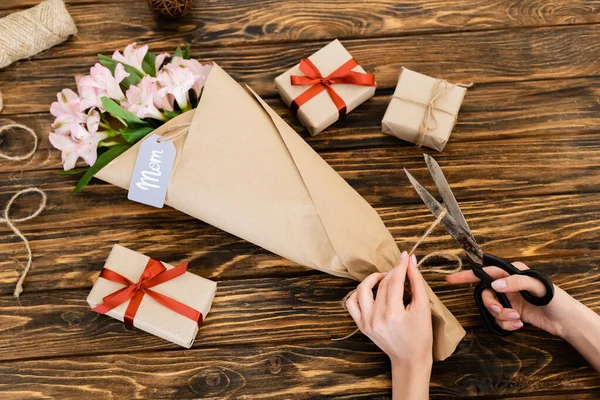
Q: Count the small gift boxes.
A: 3